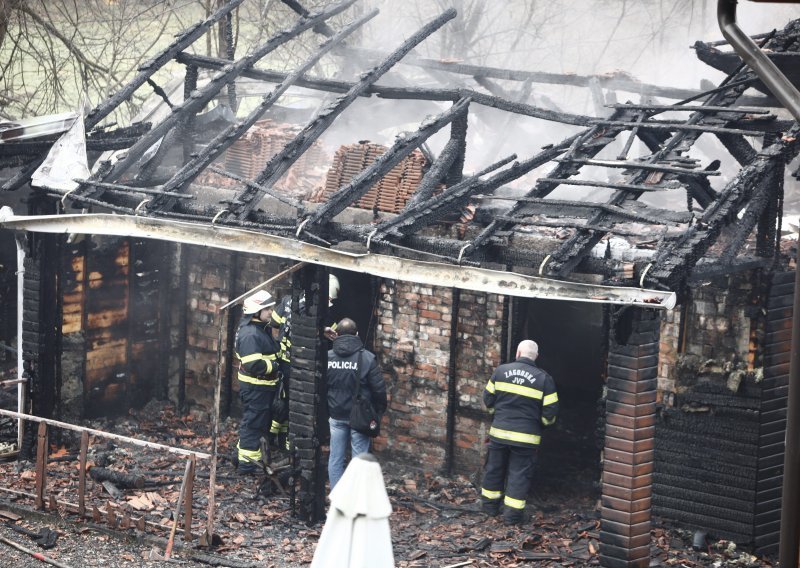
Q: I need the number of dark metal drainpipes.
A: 1